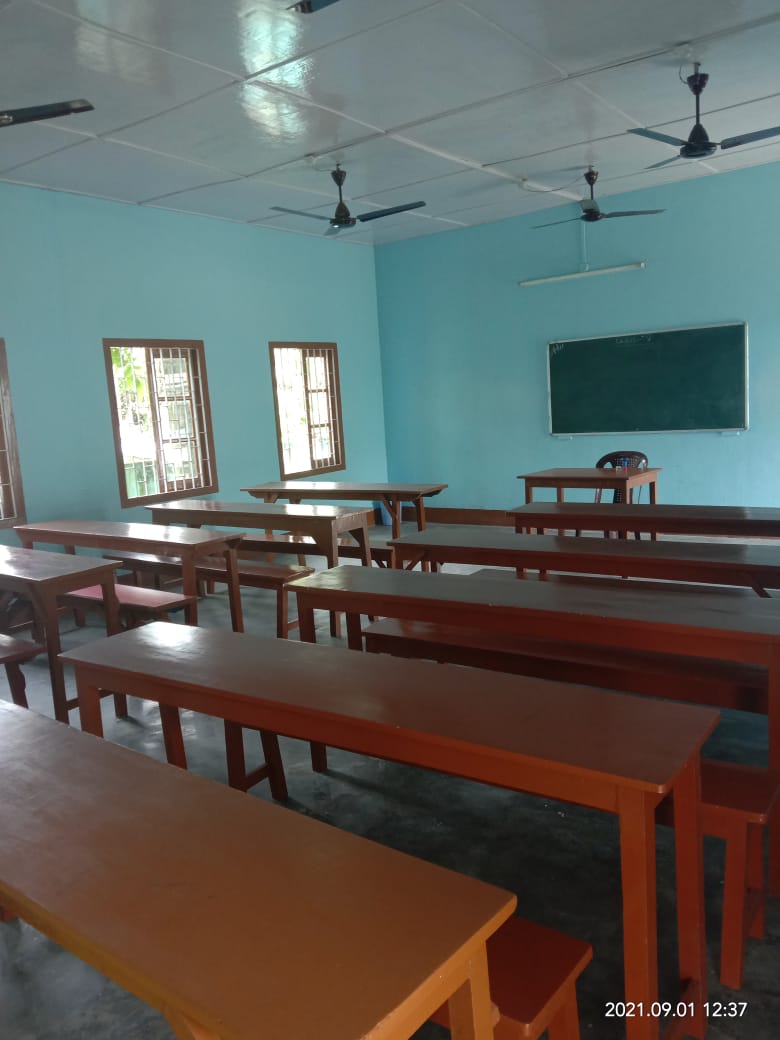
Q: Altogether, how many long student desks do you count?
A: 9